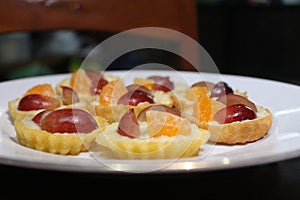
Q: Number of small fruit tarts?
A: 8